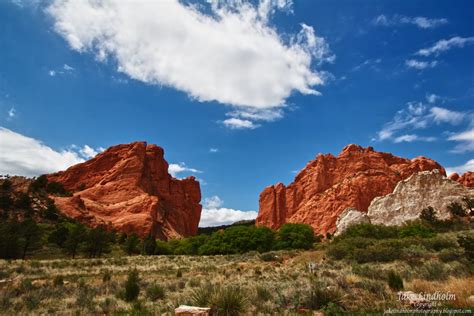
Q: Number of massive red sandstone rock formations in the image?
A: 2